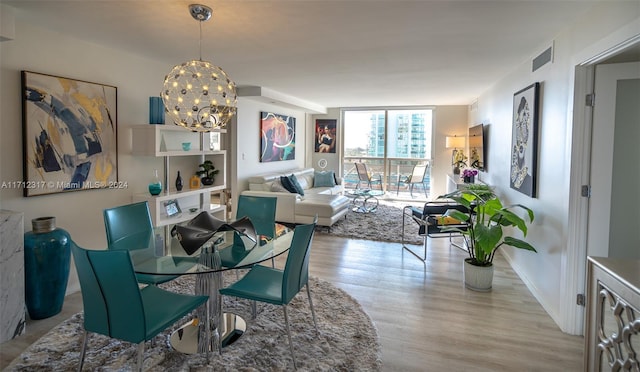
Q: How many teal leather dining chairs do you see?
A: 4